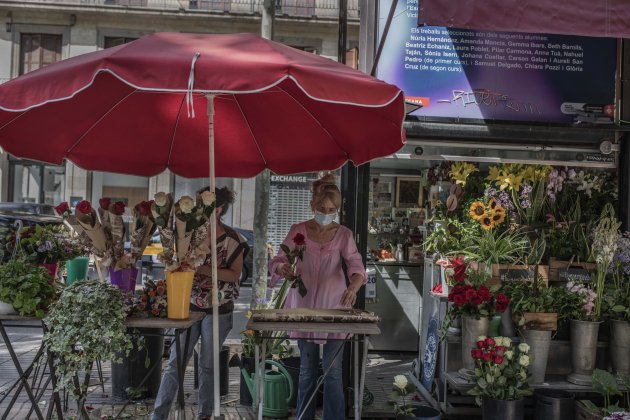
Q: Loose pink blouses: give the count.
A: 1